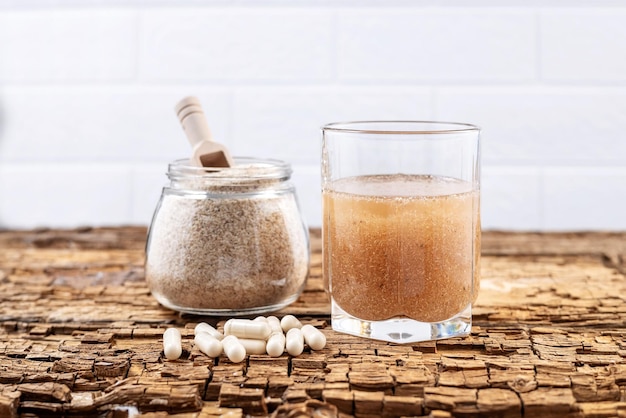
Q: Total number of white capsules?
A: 12